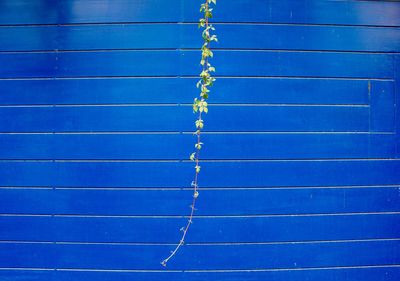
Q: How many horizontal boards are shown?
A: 11